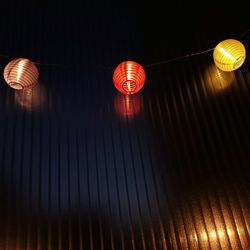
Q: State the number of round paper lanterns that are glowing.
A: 3